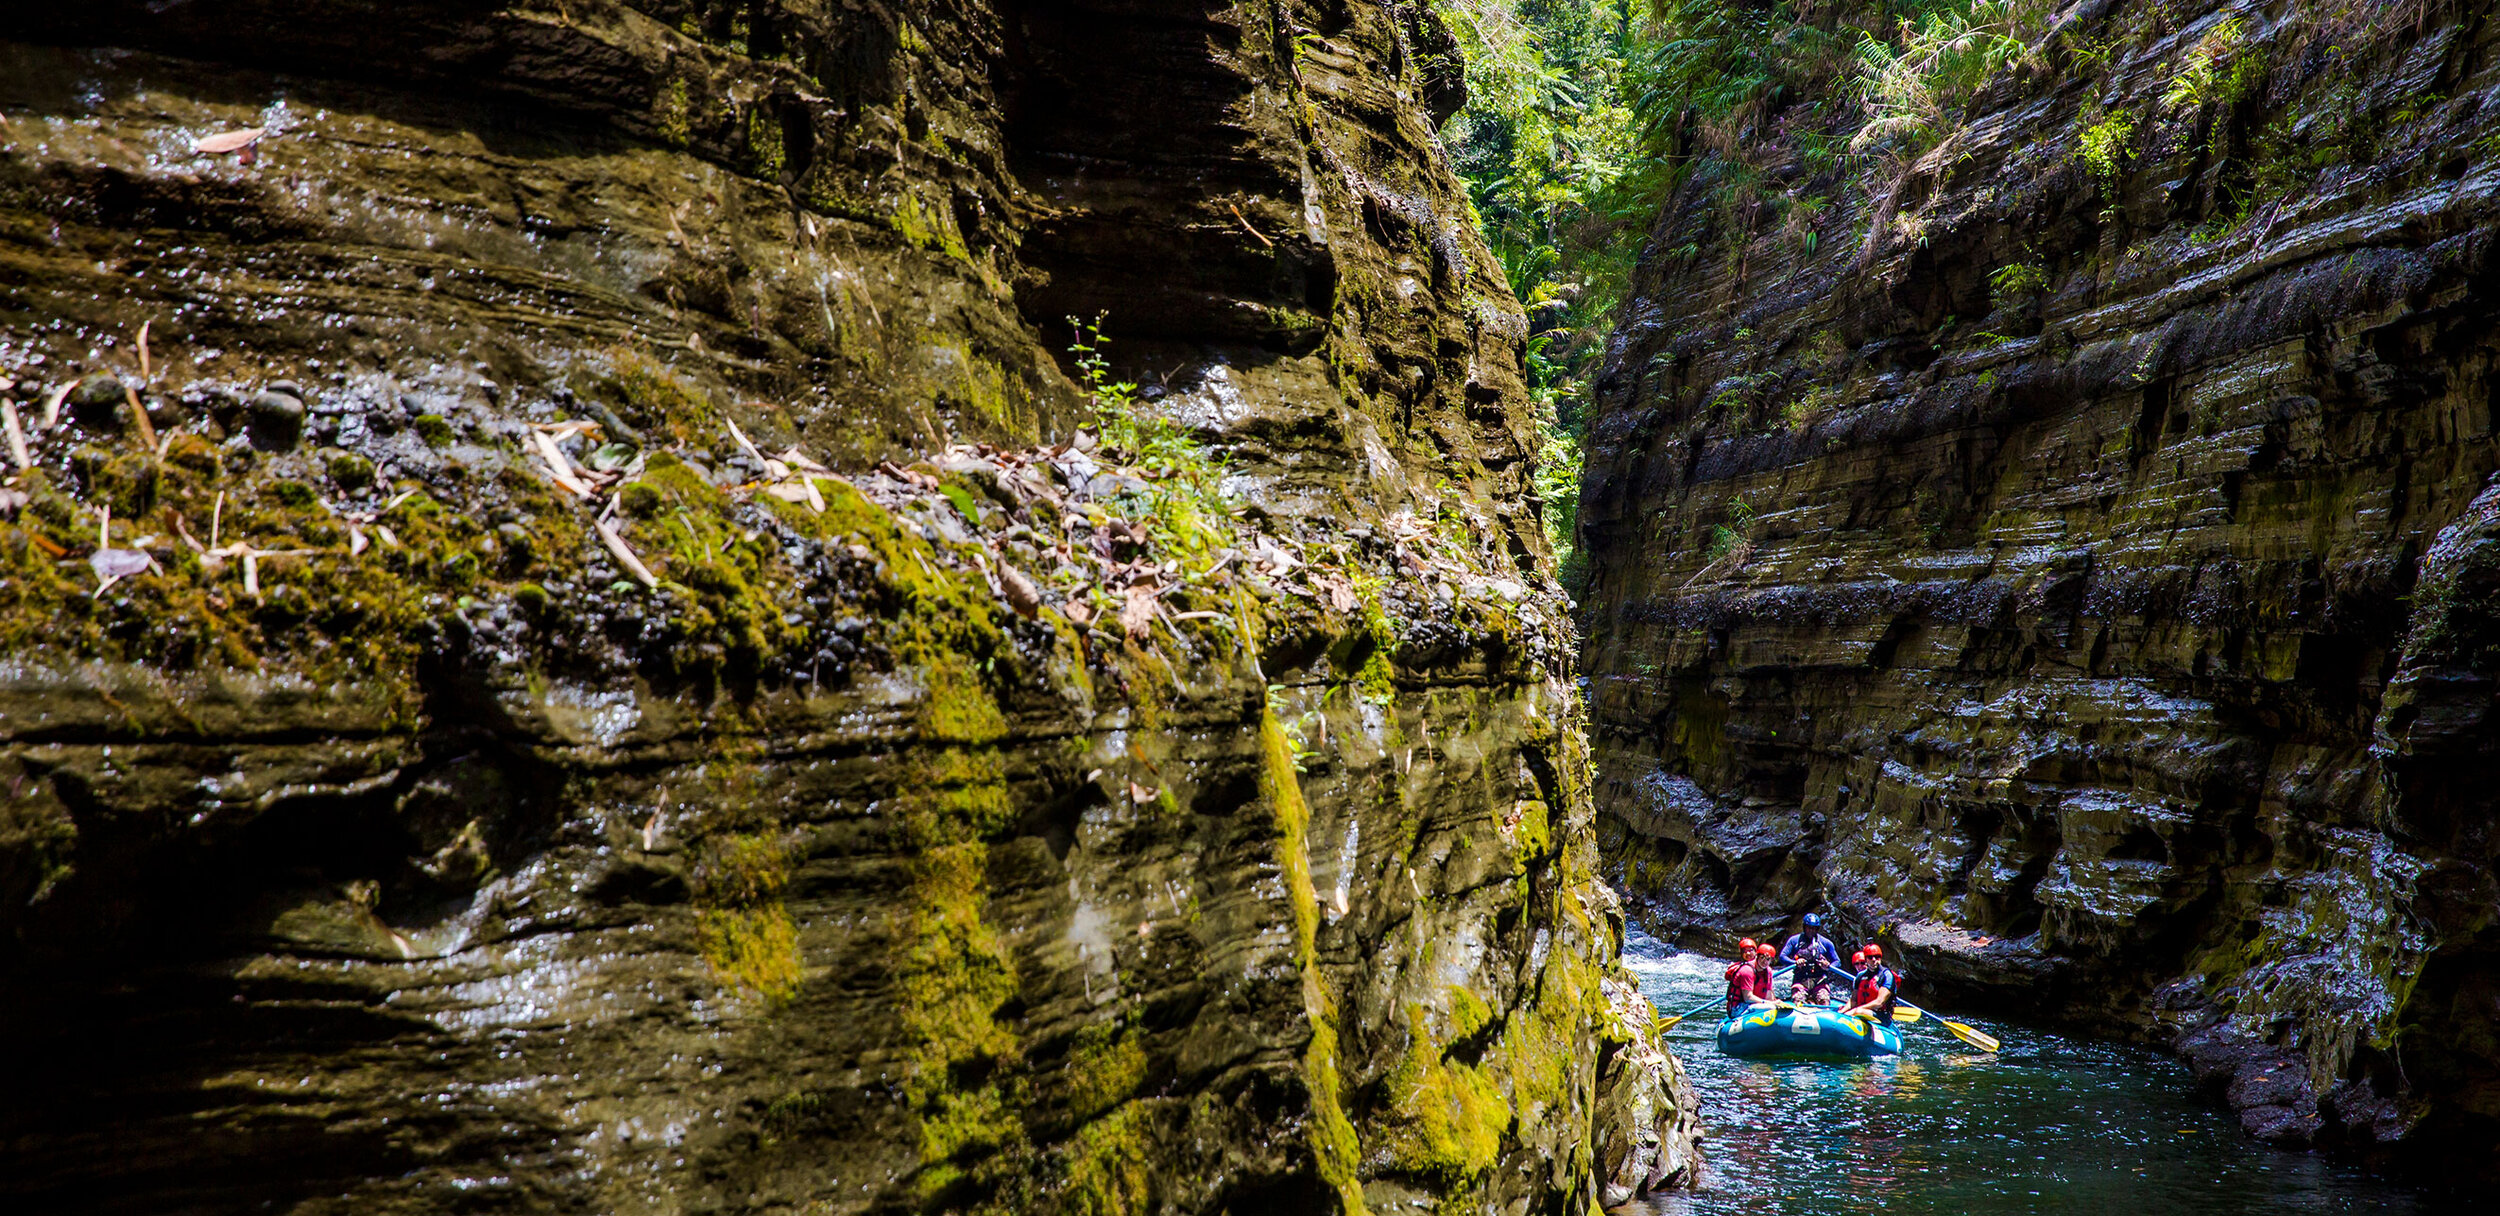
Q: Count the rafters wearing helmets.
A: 5